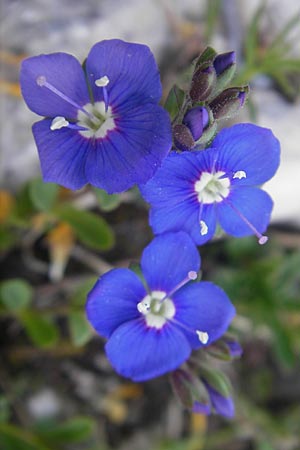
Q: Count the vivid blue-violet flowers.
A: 3